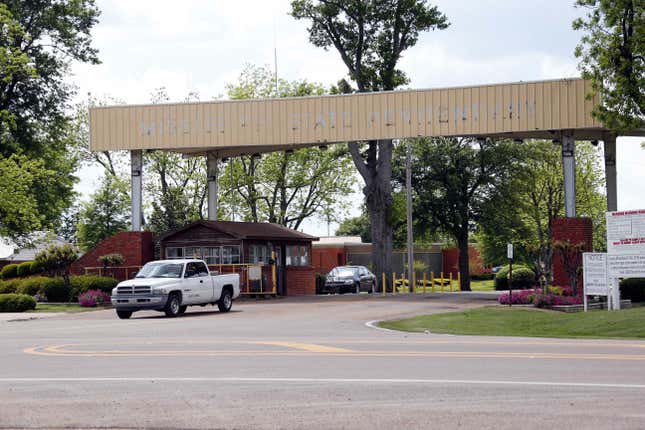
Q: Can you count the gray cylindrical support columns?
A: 4